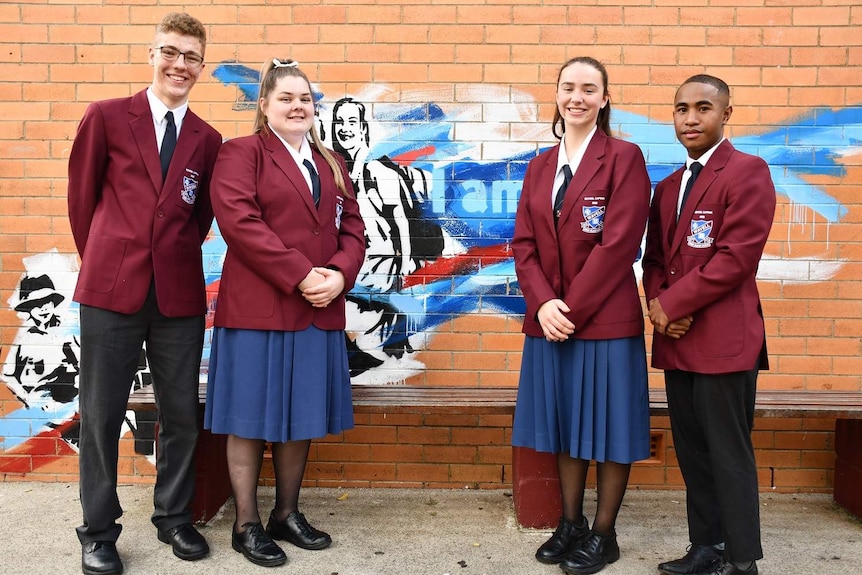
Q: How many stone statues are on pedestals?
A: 0